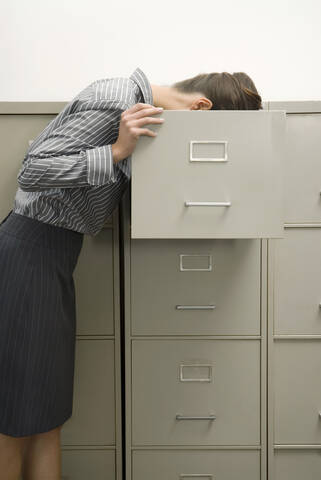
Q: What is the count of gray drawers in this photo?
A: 12